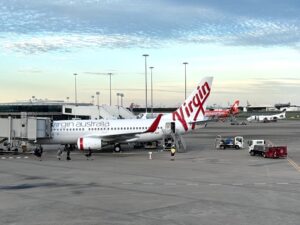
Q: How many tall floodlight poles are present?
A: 5